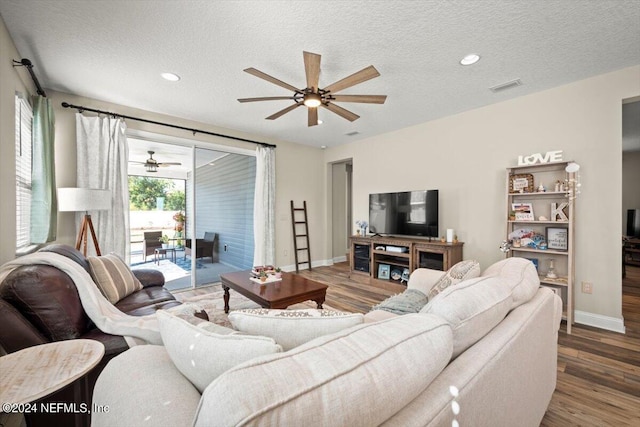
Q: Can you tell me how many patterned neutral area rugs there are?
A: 1